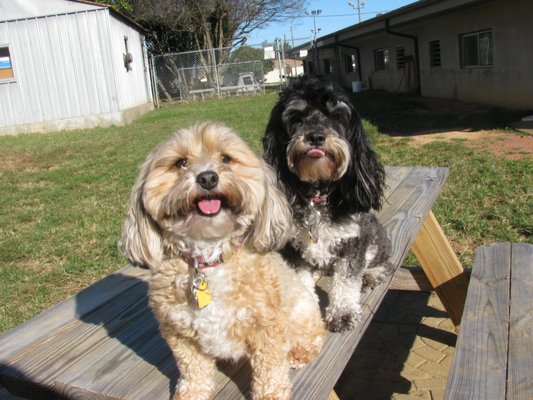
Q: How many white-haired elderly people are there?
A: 0